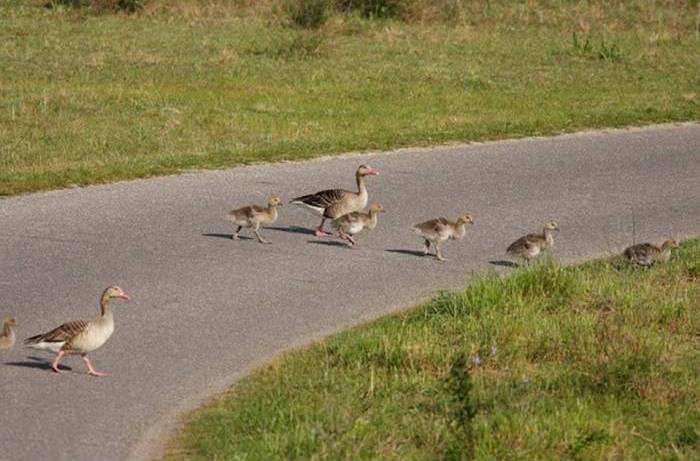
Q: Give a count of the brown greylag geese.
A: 8